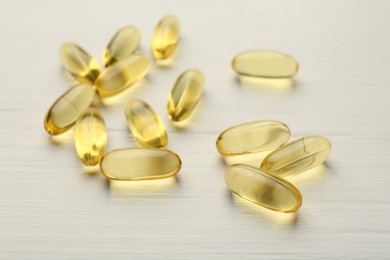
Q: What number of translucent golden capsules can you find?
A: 13